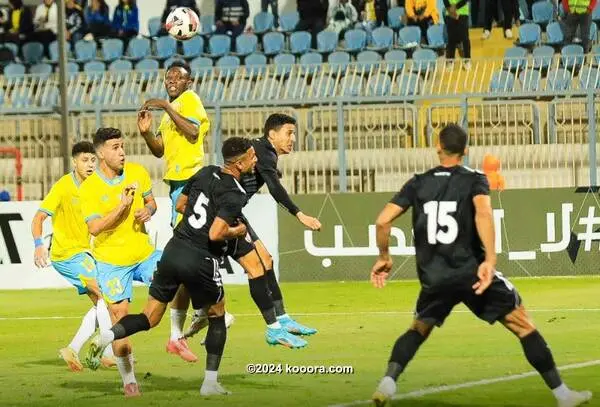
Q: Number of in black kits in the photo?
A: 3